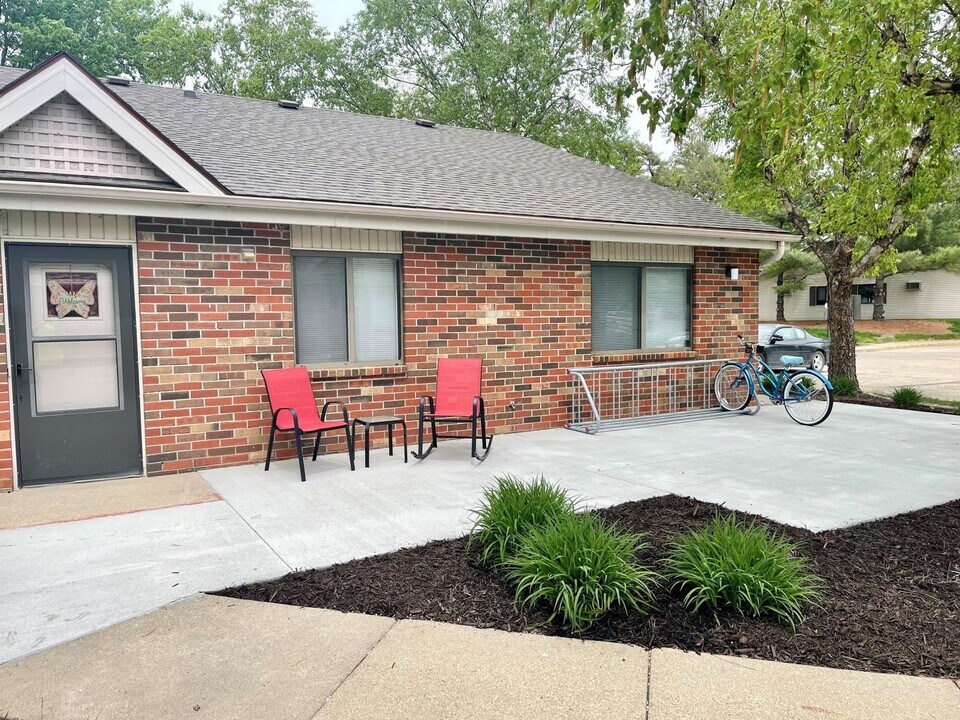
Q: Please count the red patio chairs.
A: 2